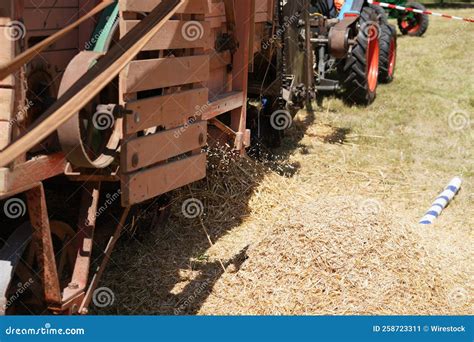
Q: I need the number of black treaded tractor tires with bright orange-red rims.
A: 3